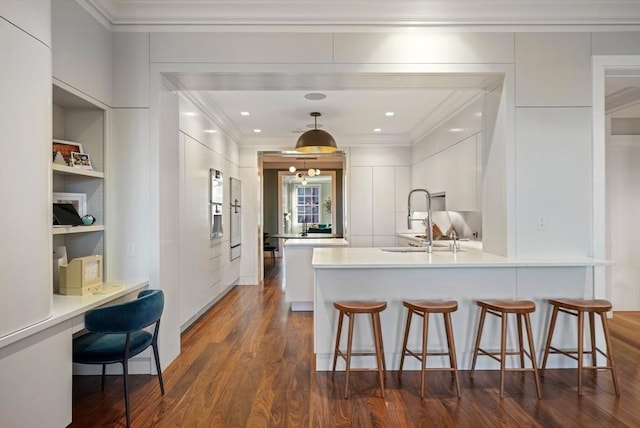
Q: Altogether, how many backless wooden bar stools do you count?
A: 4